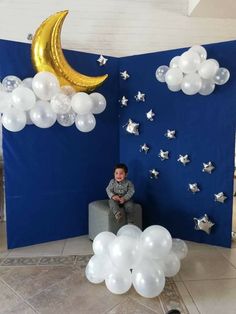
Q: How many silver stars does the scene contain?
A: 15